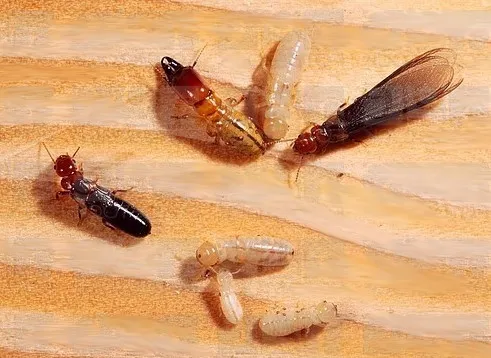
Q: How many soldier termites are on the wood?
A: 1